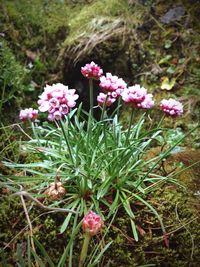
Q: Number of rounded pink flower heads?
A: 8